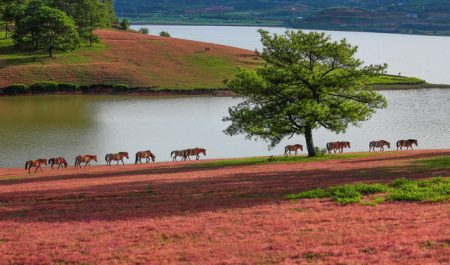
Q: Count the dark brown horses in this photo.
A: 12